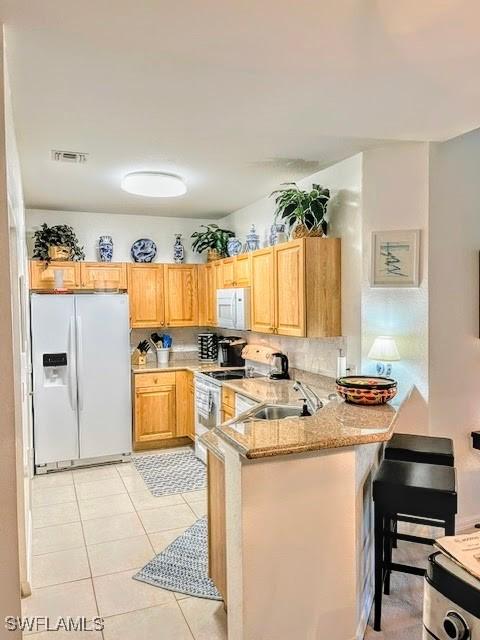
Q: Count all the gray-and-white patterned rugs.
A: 2